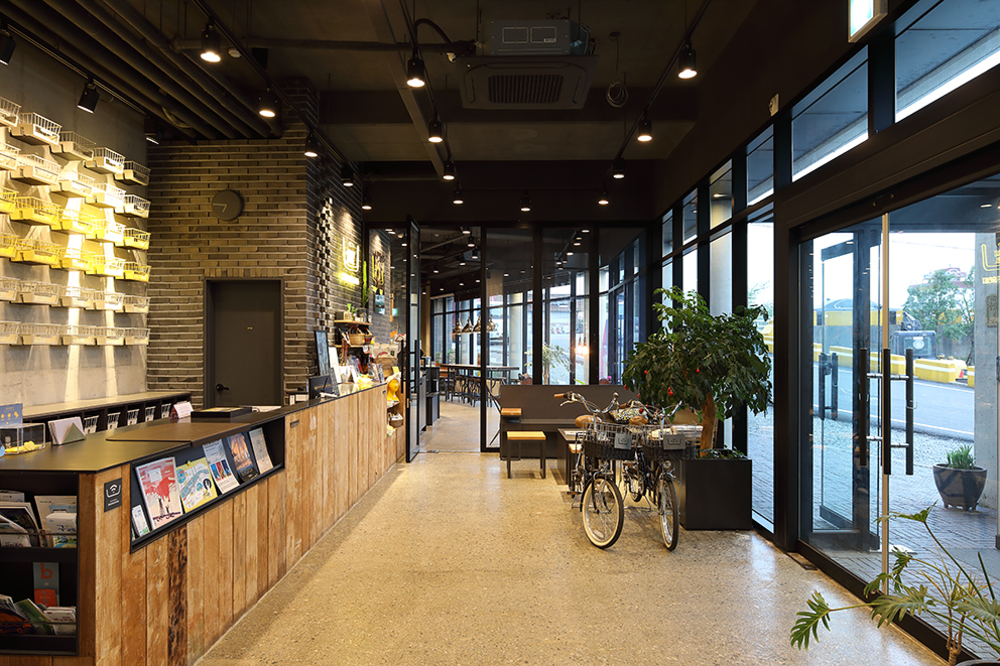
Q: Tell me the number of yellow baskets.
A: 10